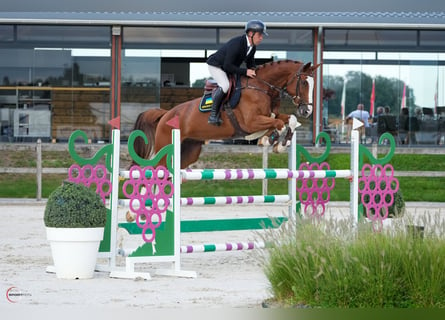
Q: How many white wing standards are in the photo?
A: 4